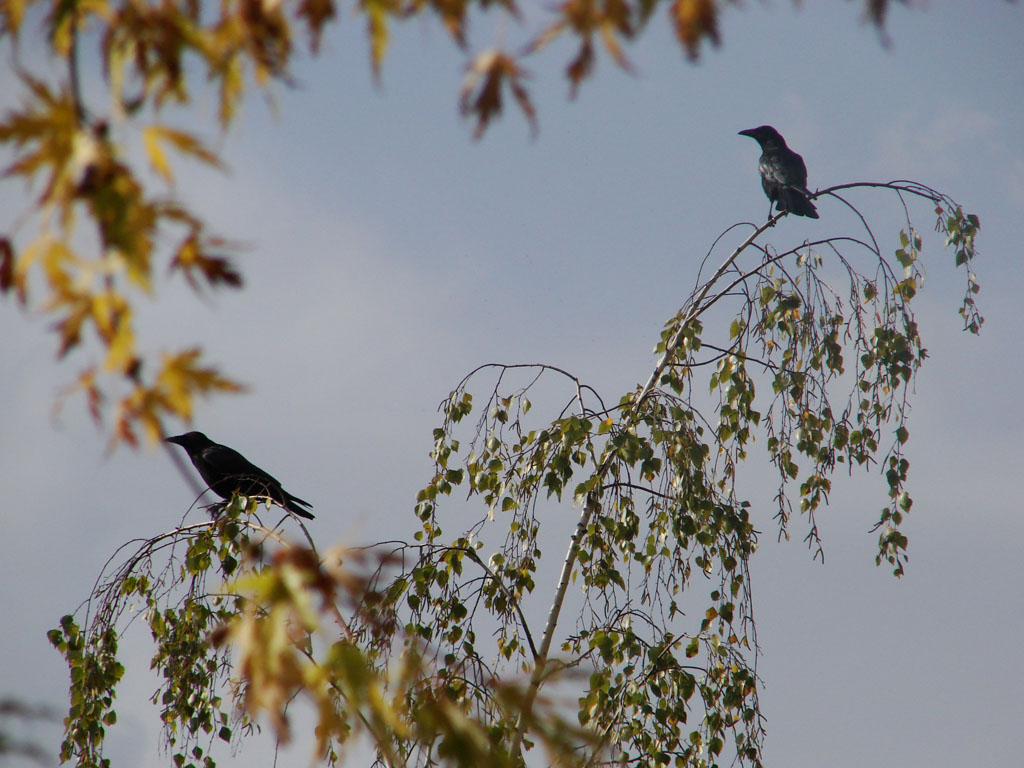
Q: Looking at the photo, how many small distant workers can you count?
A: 0